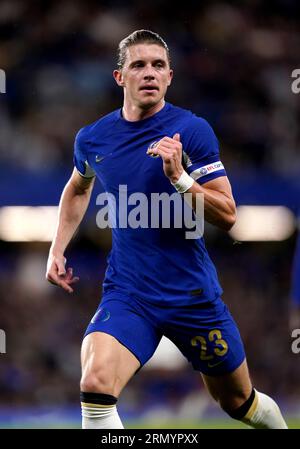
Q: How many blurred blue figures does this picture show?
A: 1